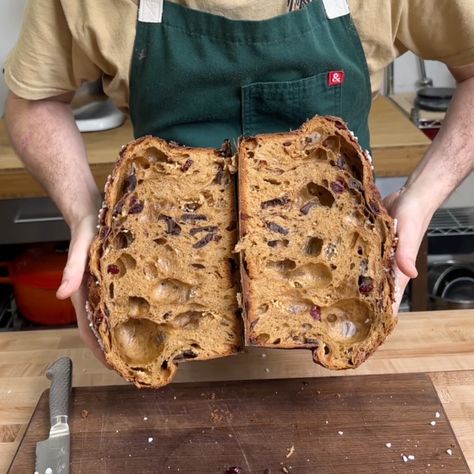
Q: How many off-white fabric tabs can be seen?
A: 2